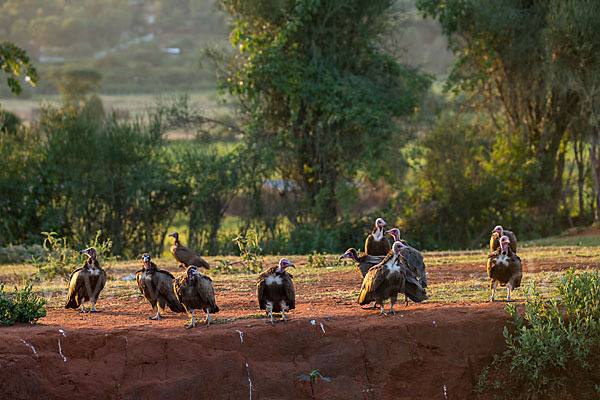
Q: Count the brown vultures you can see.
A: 11